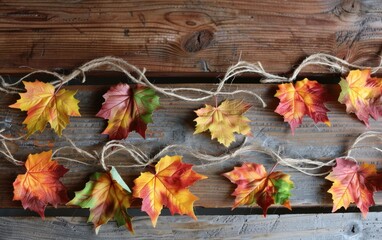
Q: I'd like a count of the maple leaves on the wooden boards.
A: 10